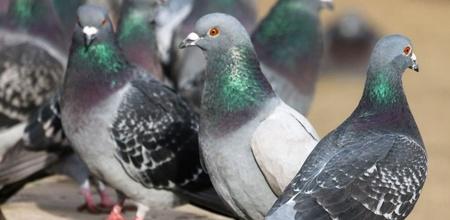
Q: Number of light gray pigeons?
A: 1